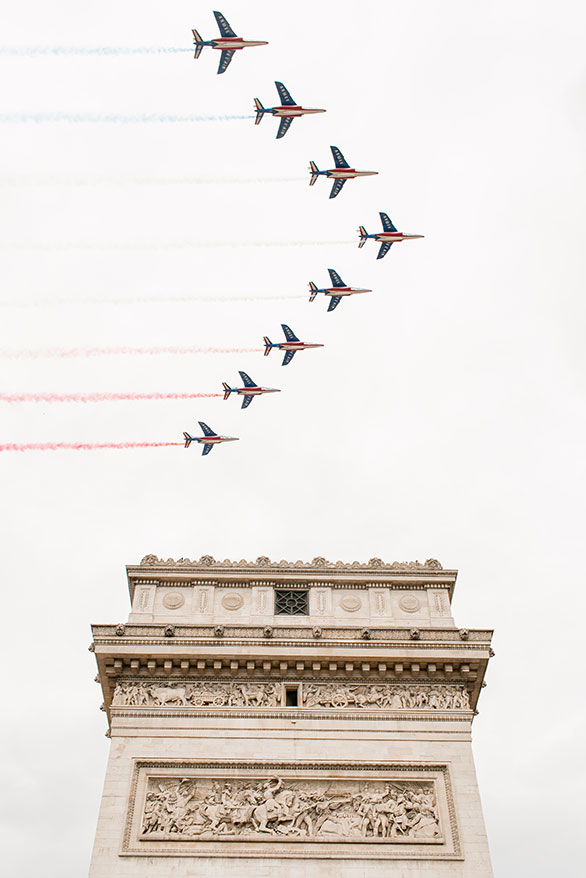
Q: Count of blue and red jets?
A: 8